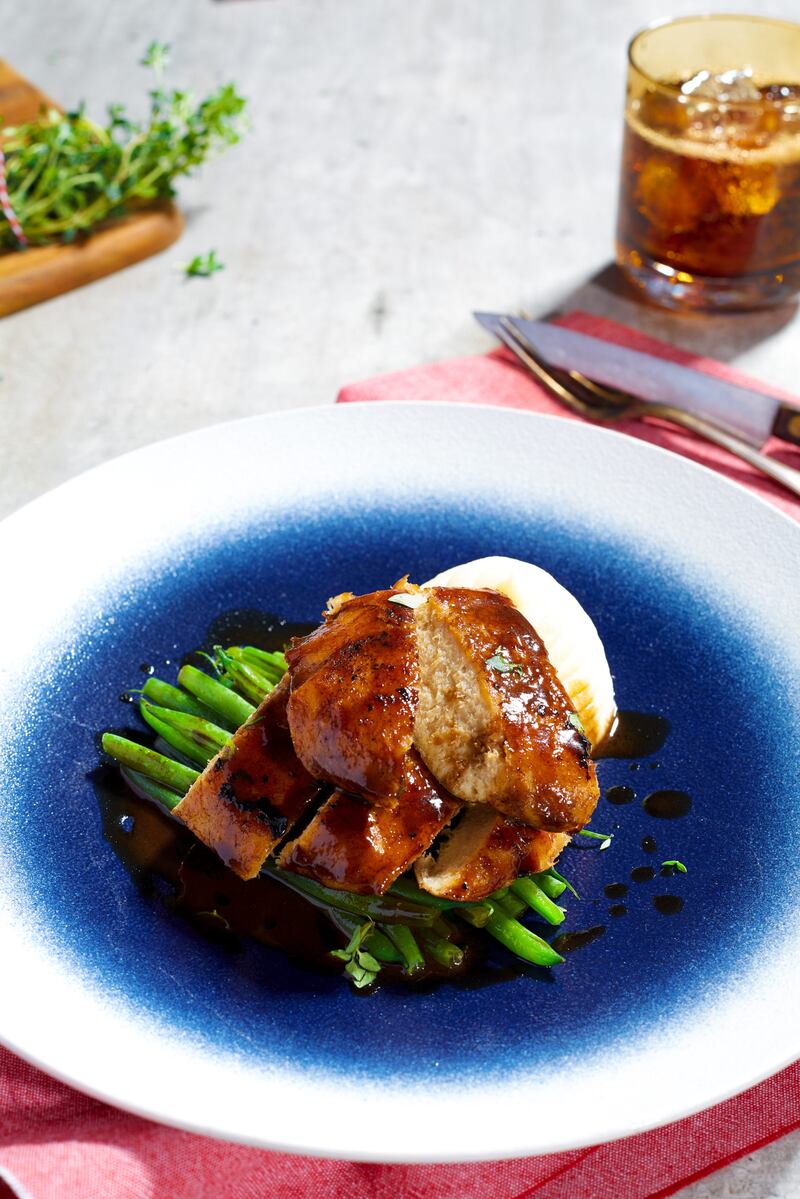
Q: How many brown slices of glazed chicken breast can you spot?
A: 5